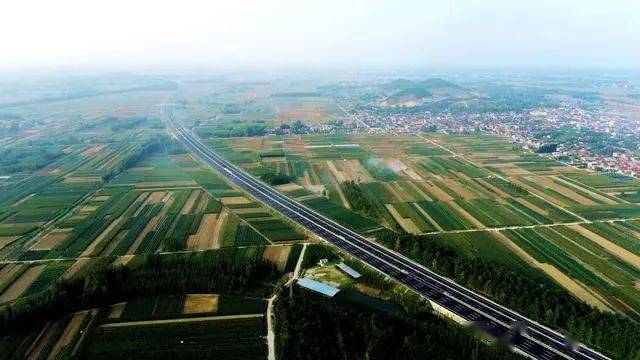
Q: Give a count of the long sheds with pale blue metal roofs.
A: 2